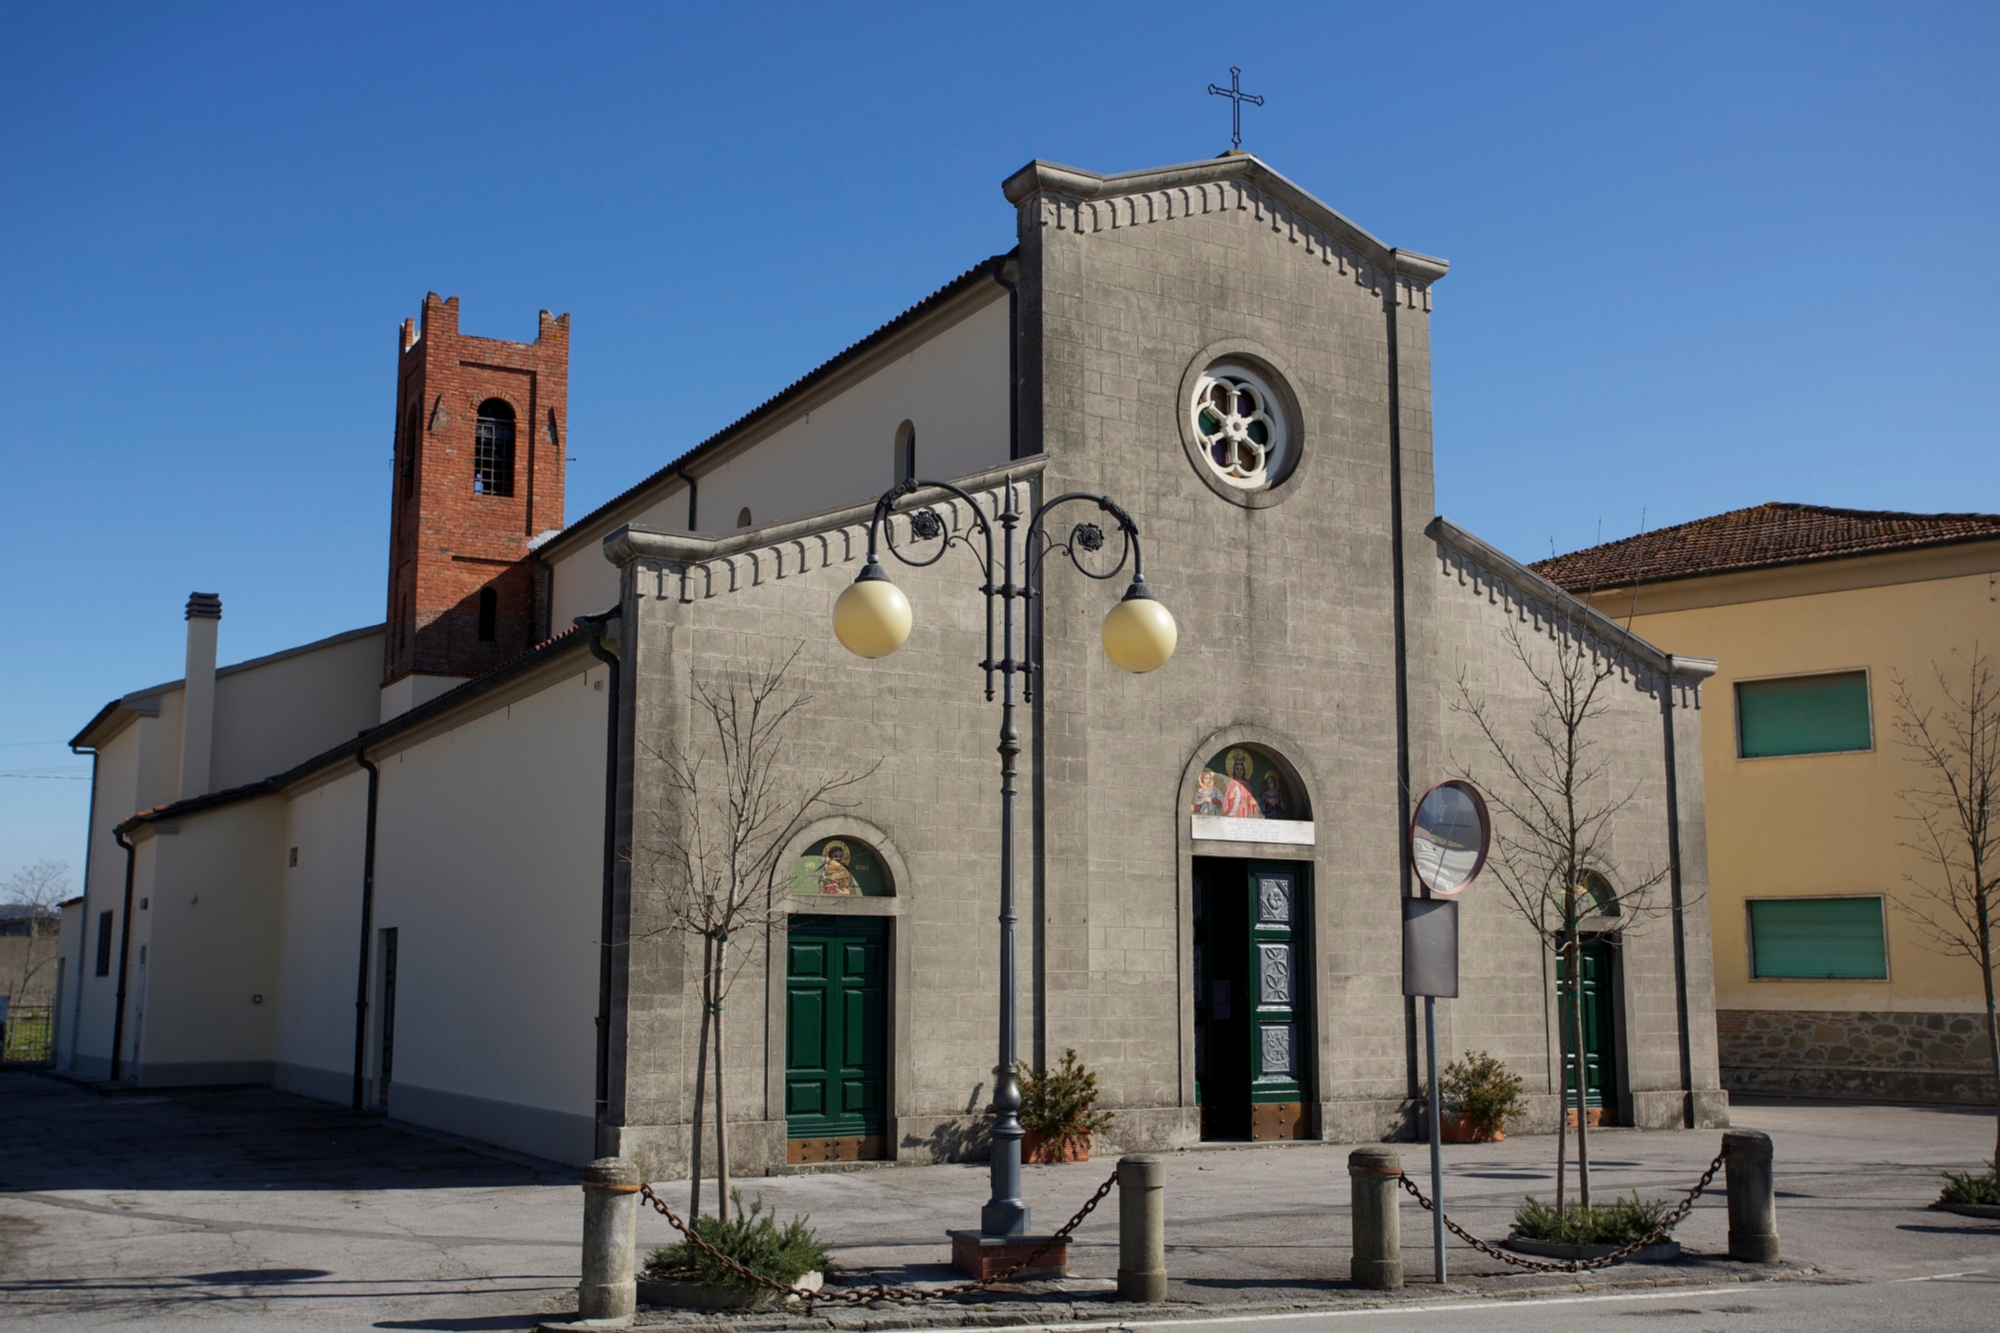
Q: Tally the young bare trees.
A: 3